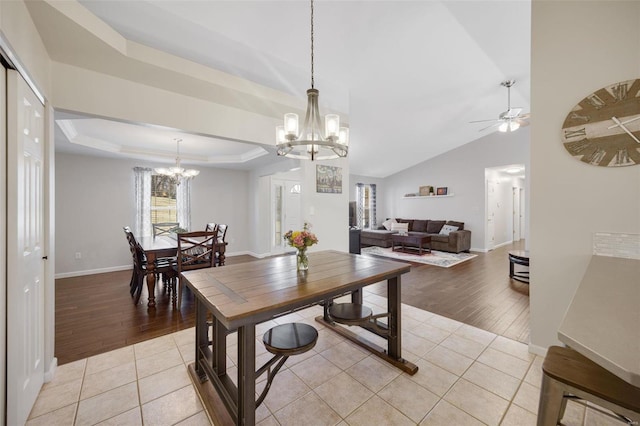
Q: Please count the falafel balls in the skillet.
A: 0